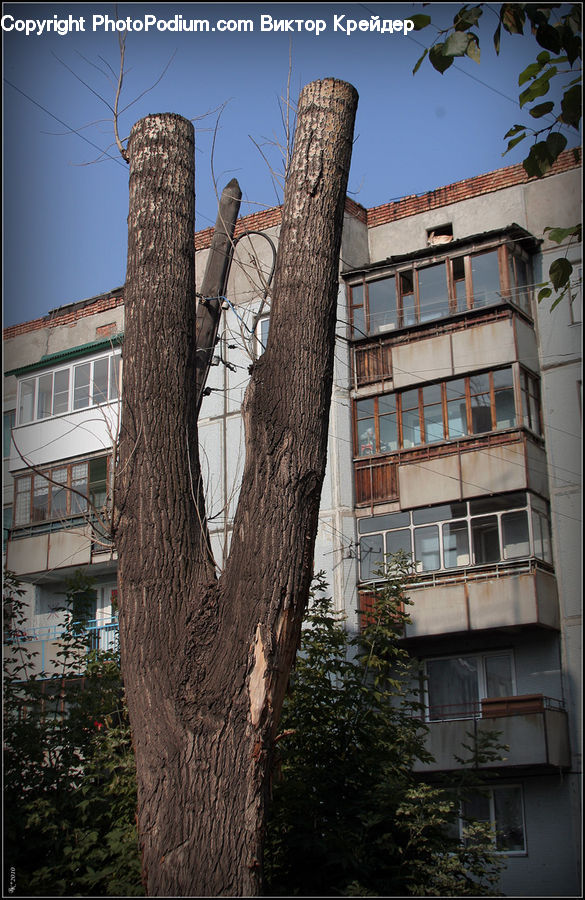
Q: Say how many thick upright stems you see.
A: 2